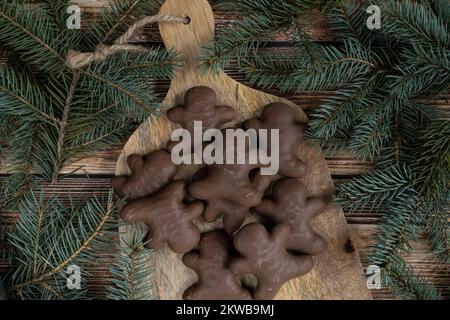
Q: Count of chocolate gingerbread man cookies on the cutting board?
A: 9